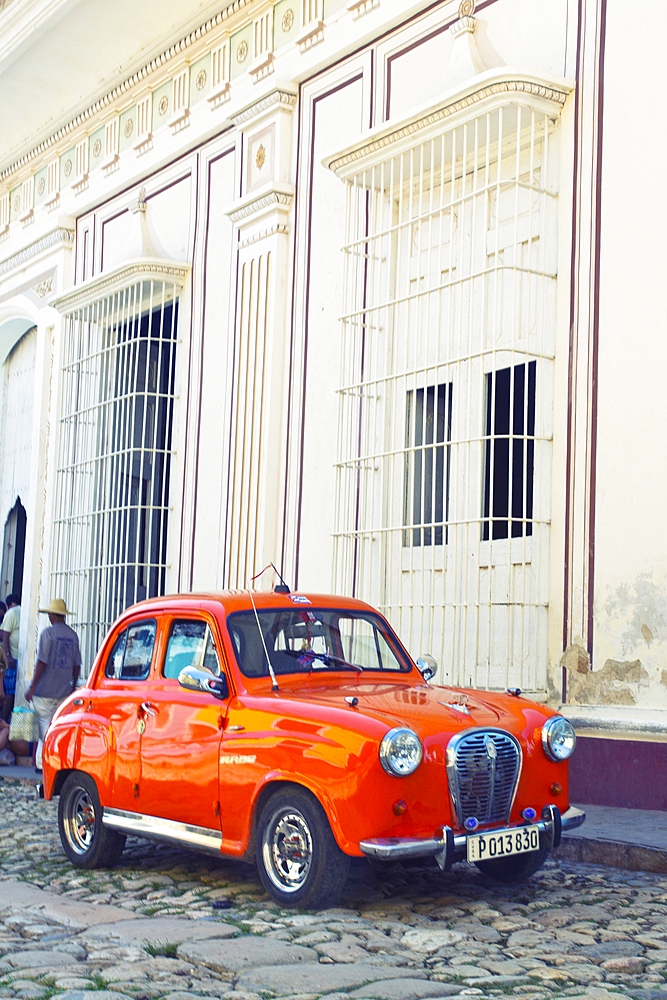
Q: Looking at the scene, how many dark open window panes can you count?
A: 2